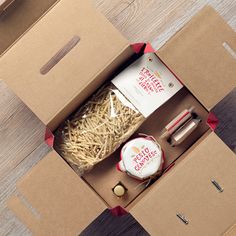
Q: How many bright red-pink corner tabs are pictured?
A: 4